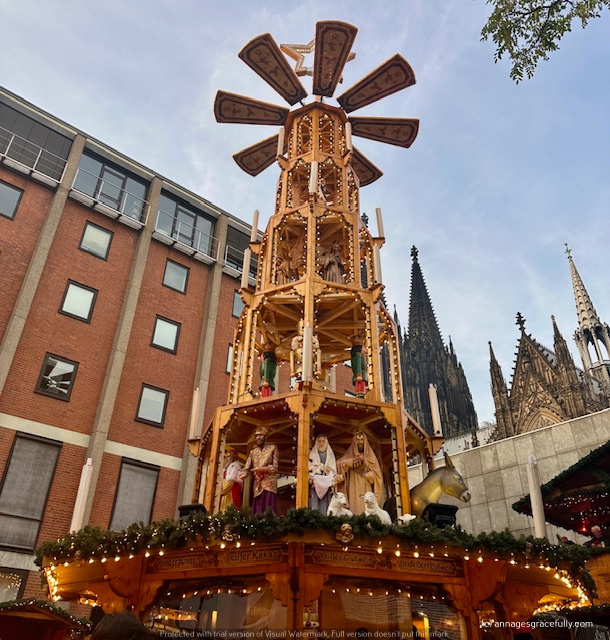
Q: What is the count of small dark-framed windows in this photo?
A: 9